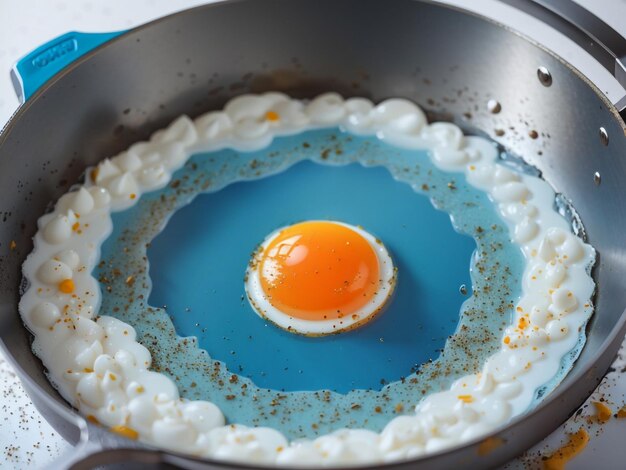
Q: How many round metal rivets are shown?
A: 4